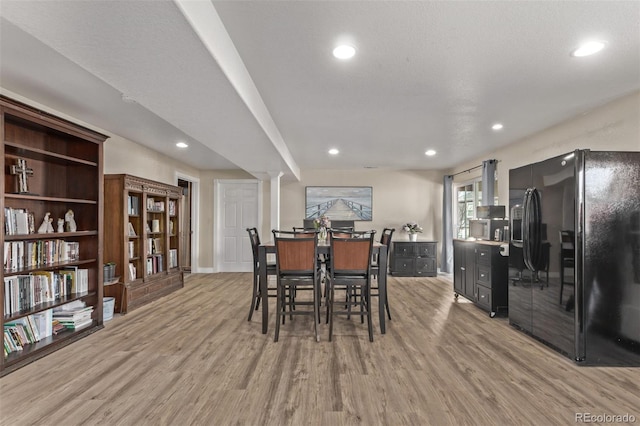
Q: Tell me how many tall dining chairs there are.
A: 6